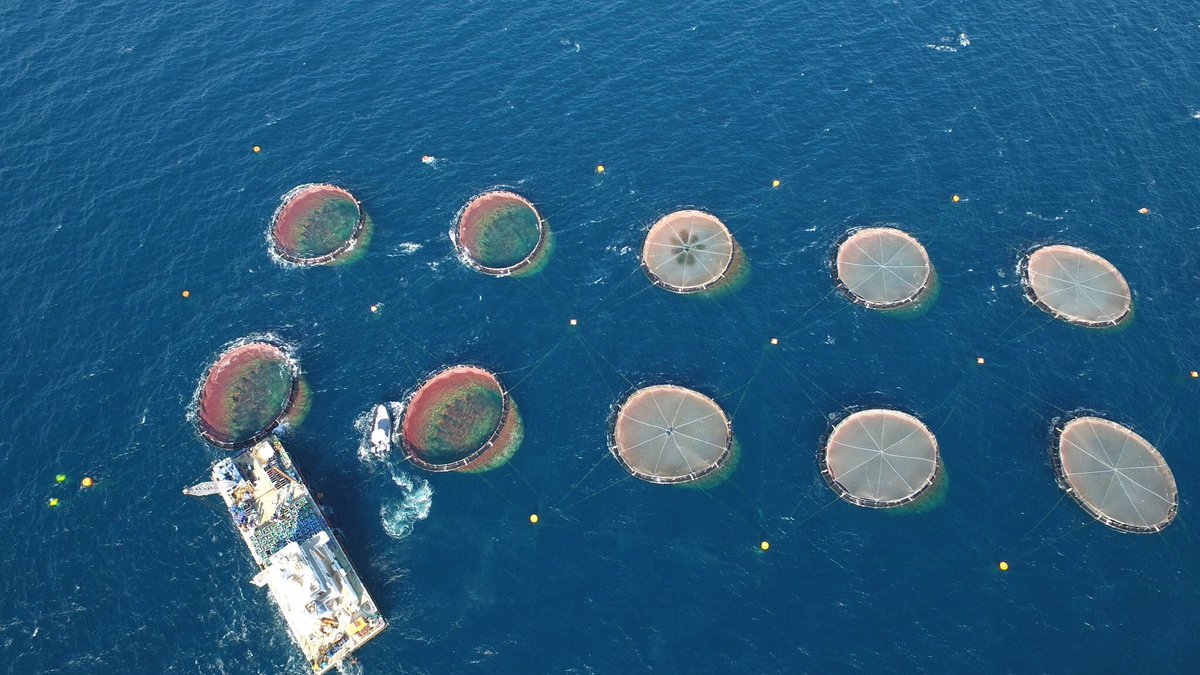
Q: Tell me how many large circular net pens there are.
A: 10